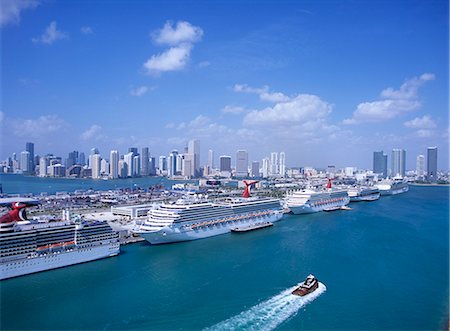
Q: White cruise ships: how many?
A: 5